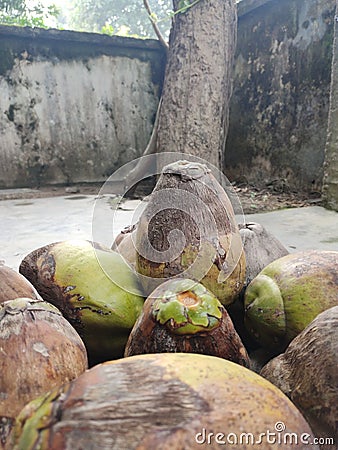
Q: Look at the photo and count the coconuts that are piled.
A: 10